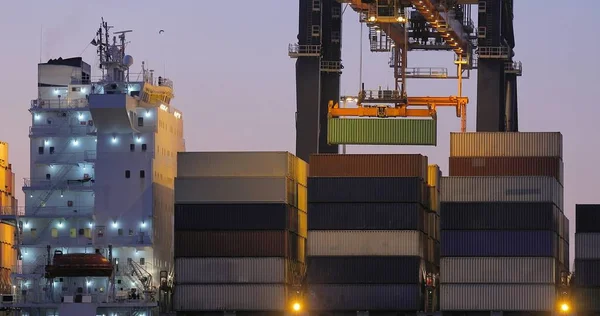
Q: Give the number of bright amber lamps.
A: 2